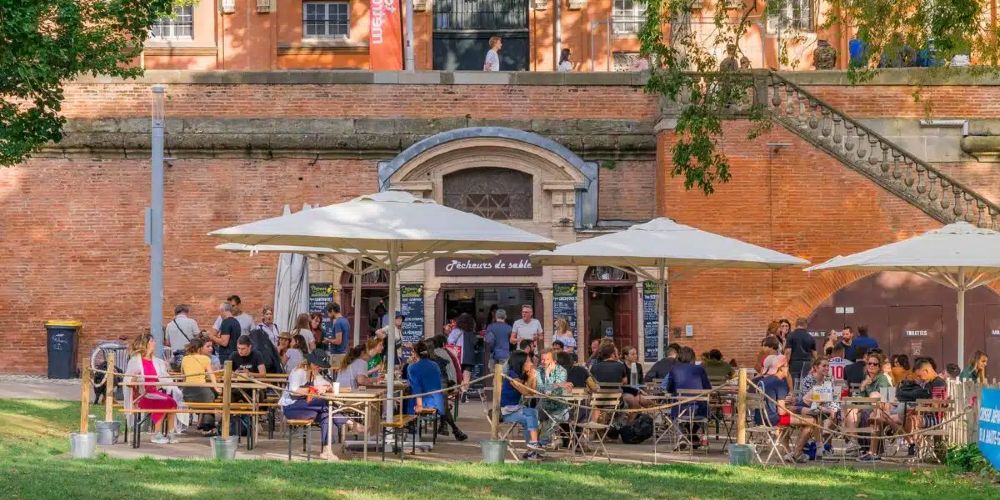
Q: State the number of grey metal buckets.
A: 5